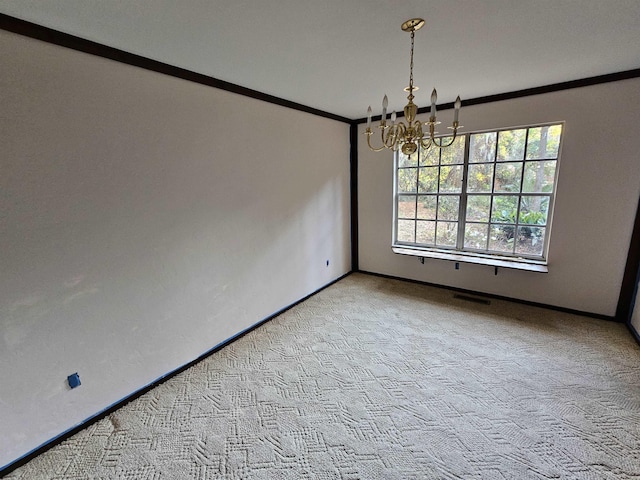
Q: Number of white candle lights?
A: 5